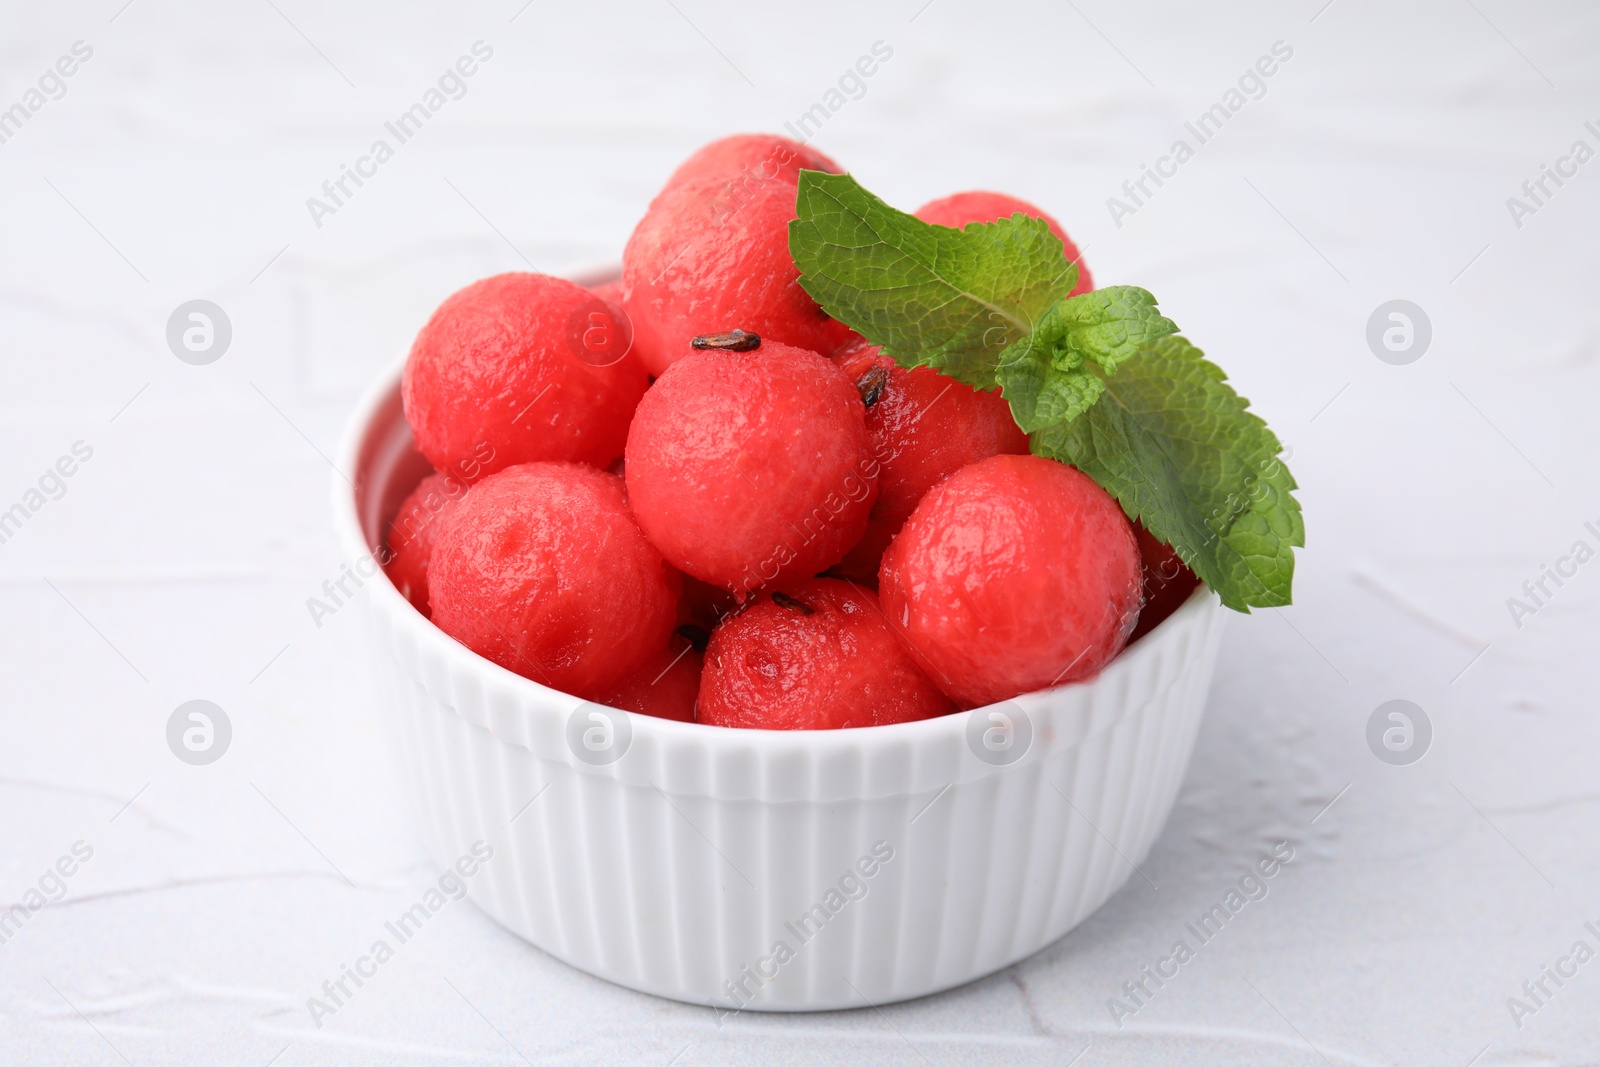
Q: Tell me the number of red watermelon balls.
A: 13